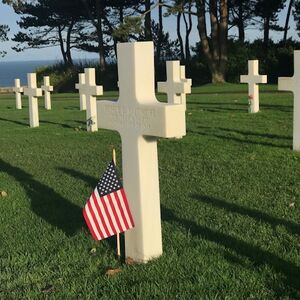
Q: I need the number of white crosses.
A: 10